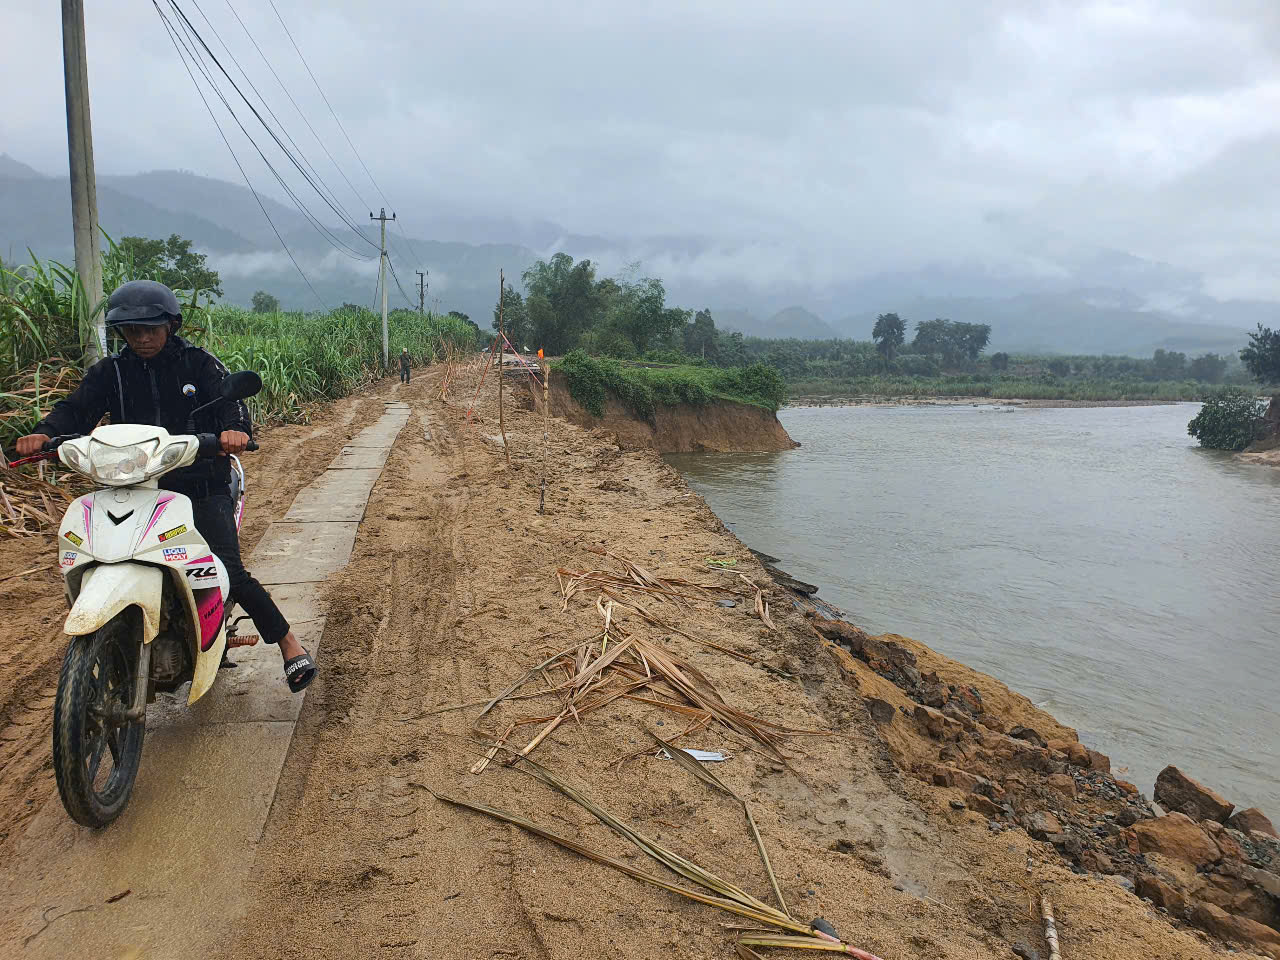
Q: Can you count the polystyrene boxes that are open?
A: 0